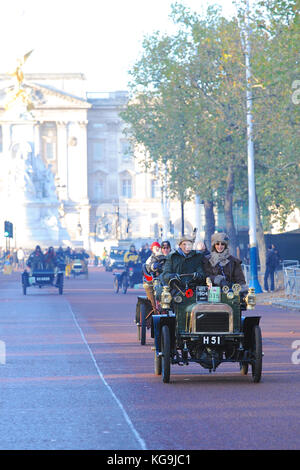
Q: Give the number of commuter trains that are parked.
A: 0